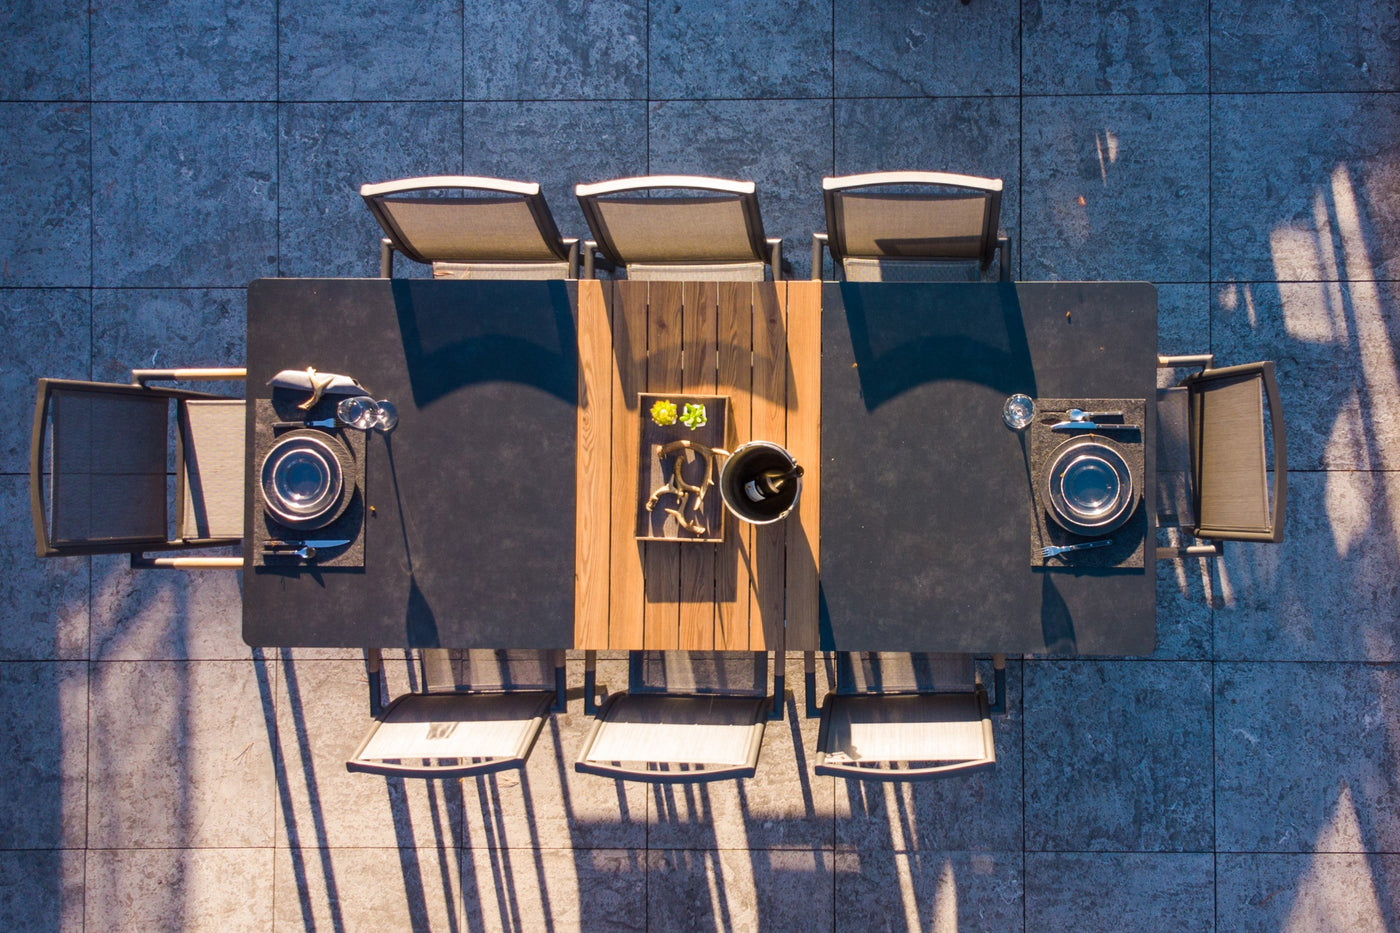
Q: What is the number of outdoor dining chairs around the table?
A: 8